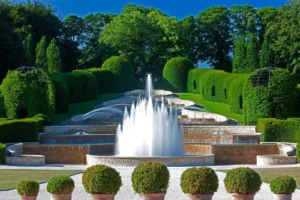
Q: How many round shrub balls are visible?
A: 7